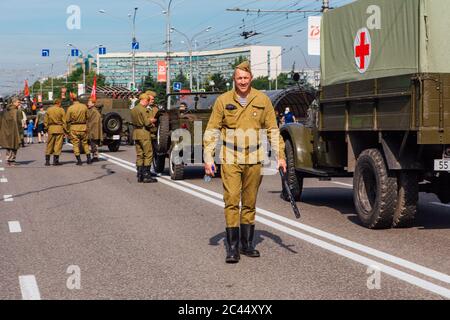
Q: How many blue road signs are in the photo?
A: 5